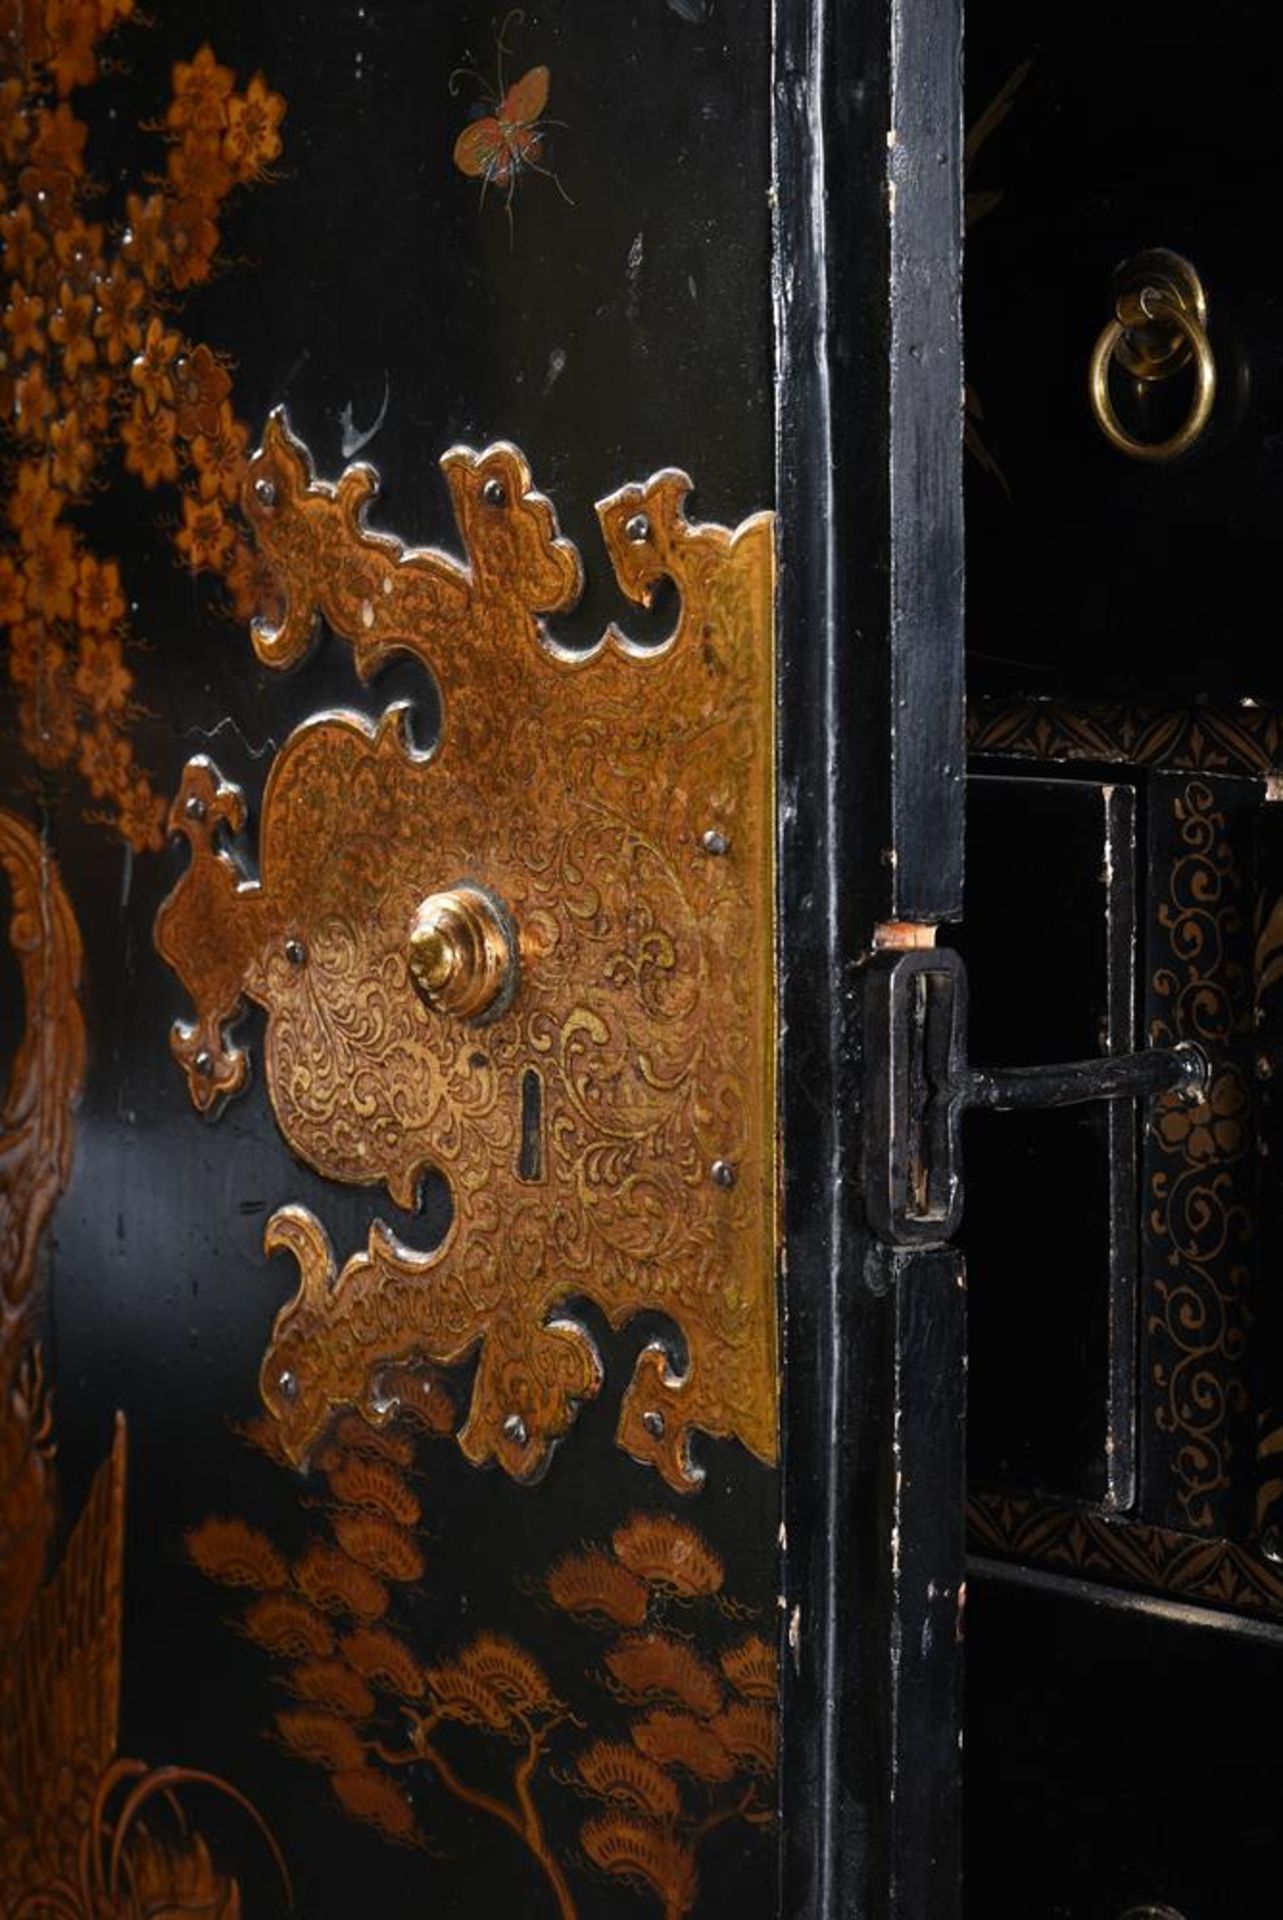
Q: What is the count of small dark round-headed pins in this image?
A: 11